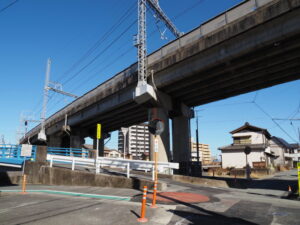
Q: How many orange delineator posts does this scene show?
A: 3